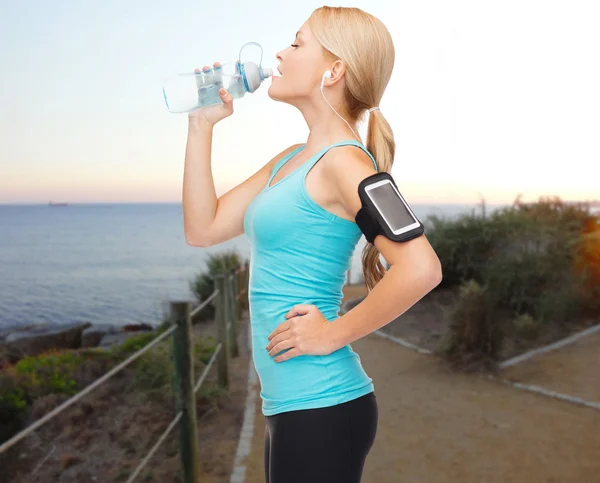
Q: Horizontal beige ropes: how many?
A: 2